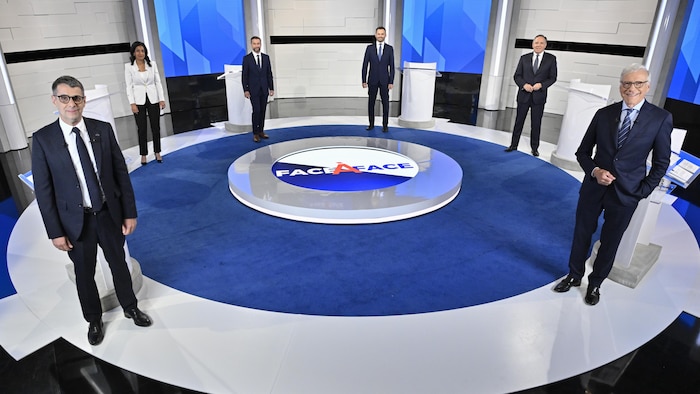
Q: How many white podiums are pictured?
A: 6